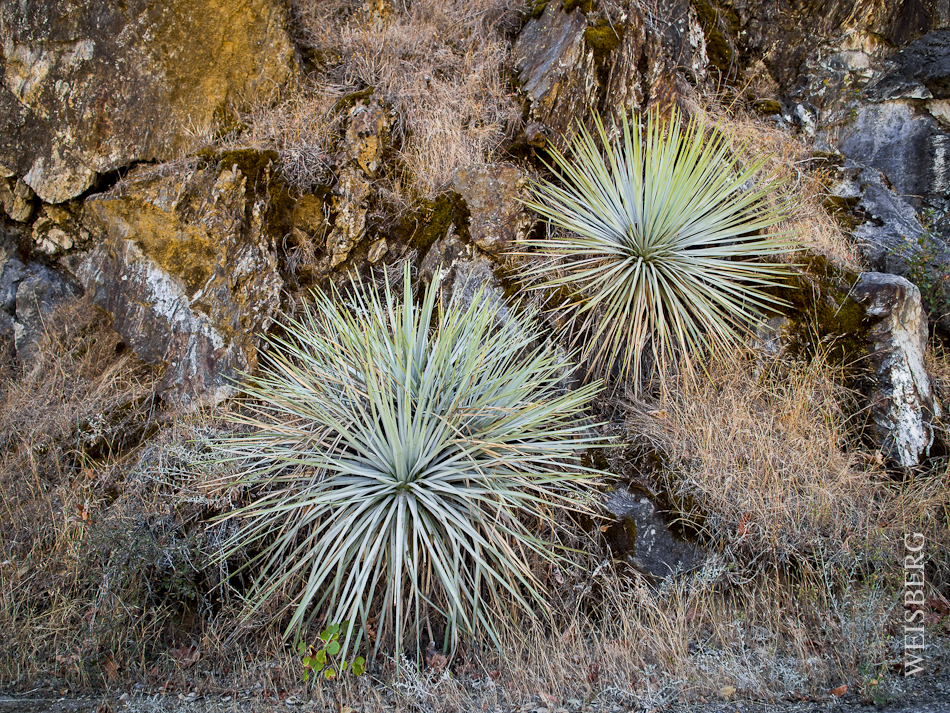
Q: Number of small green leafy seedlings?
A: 1